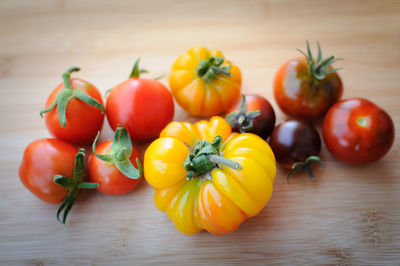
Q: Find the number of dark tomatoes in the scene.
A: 2